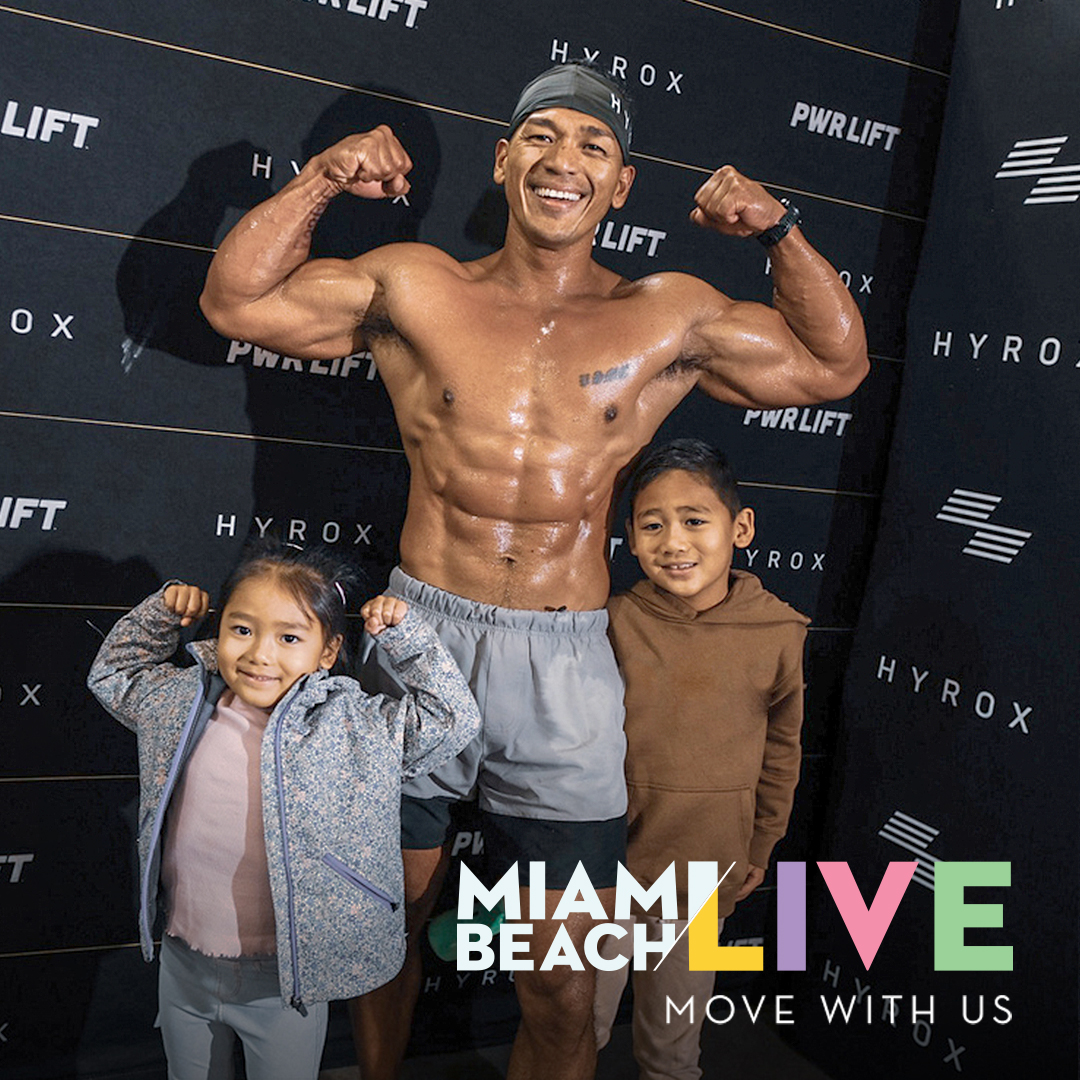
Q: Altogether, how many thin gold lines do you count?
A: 7